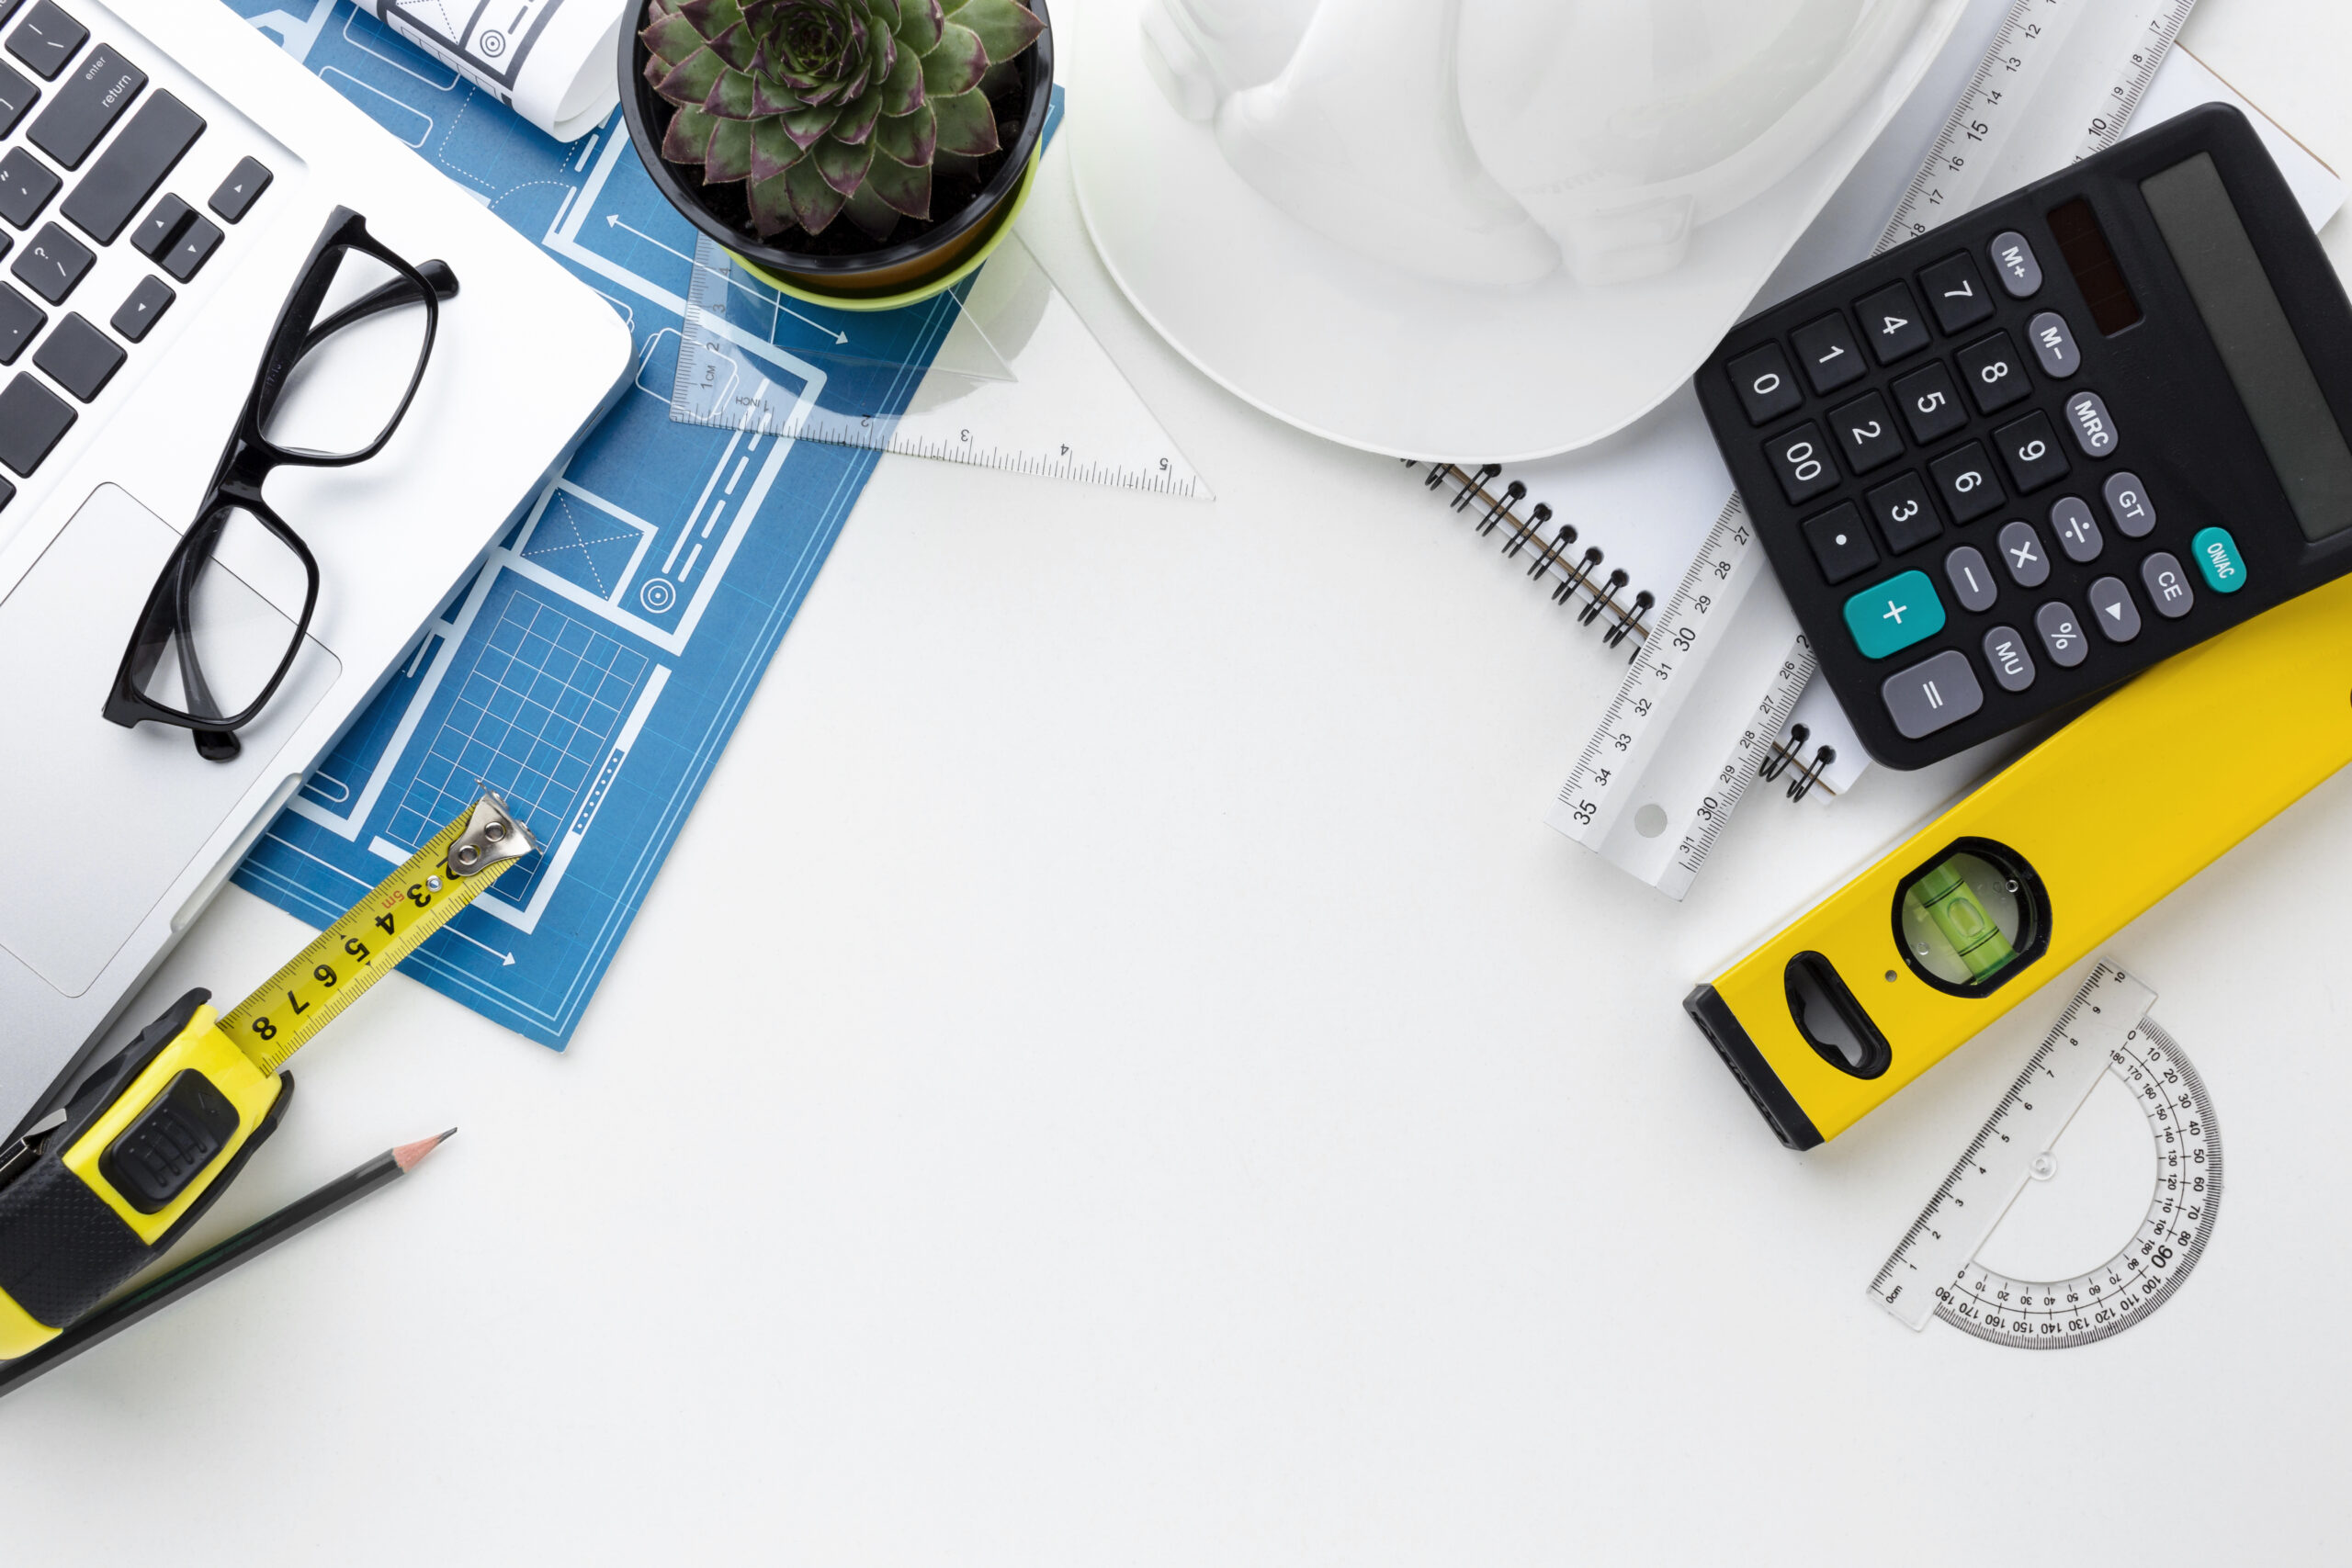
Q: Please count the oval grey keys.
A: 11